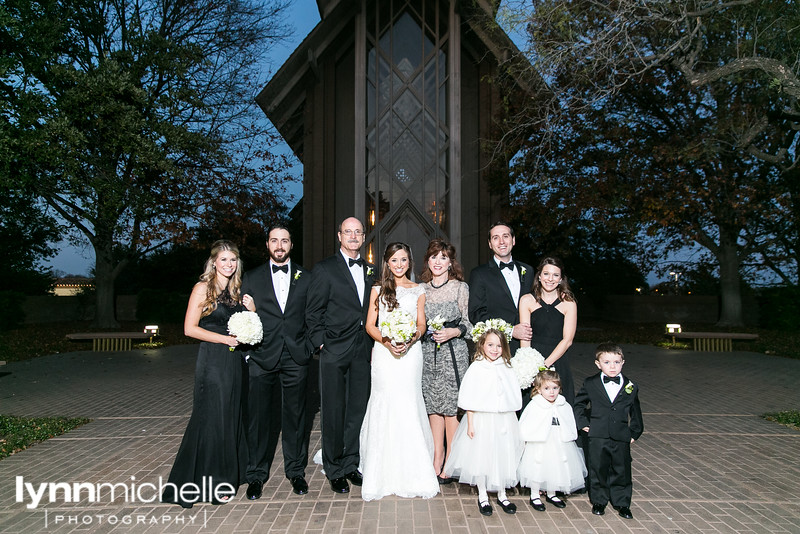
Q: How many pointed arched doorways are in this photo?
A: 1